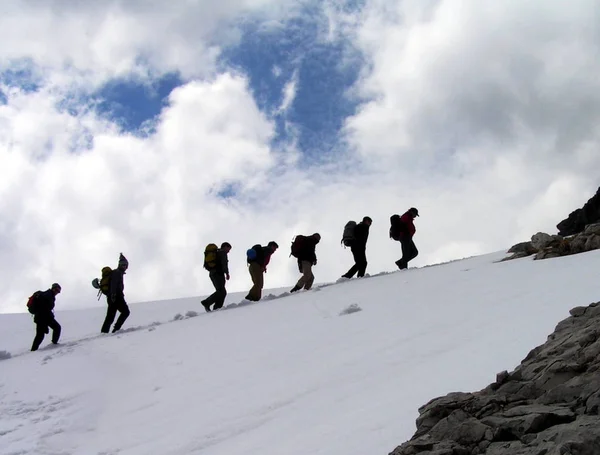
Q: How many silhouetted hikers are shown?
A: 7